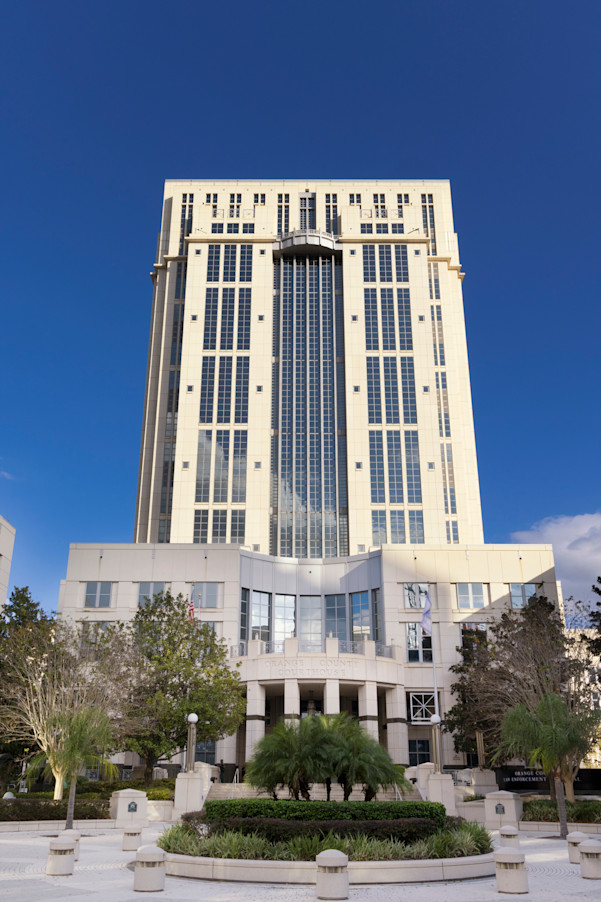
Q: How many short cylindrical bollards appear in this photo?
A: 9